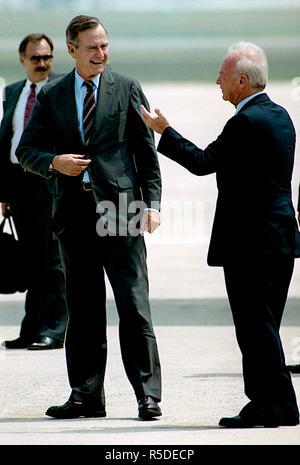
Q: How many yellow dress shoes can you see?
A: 0